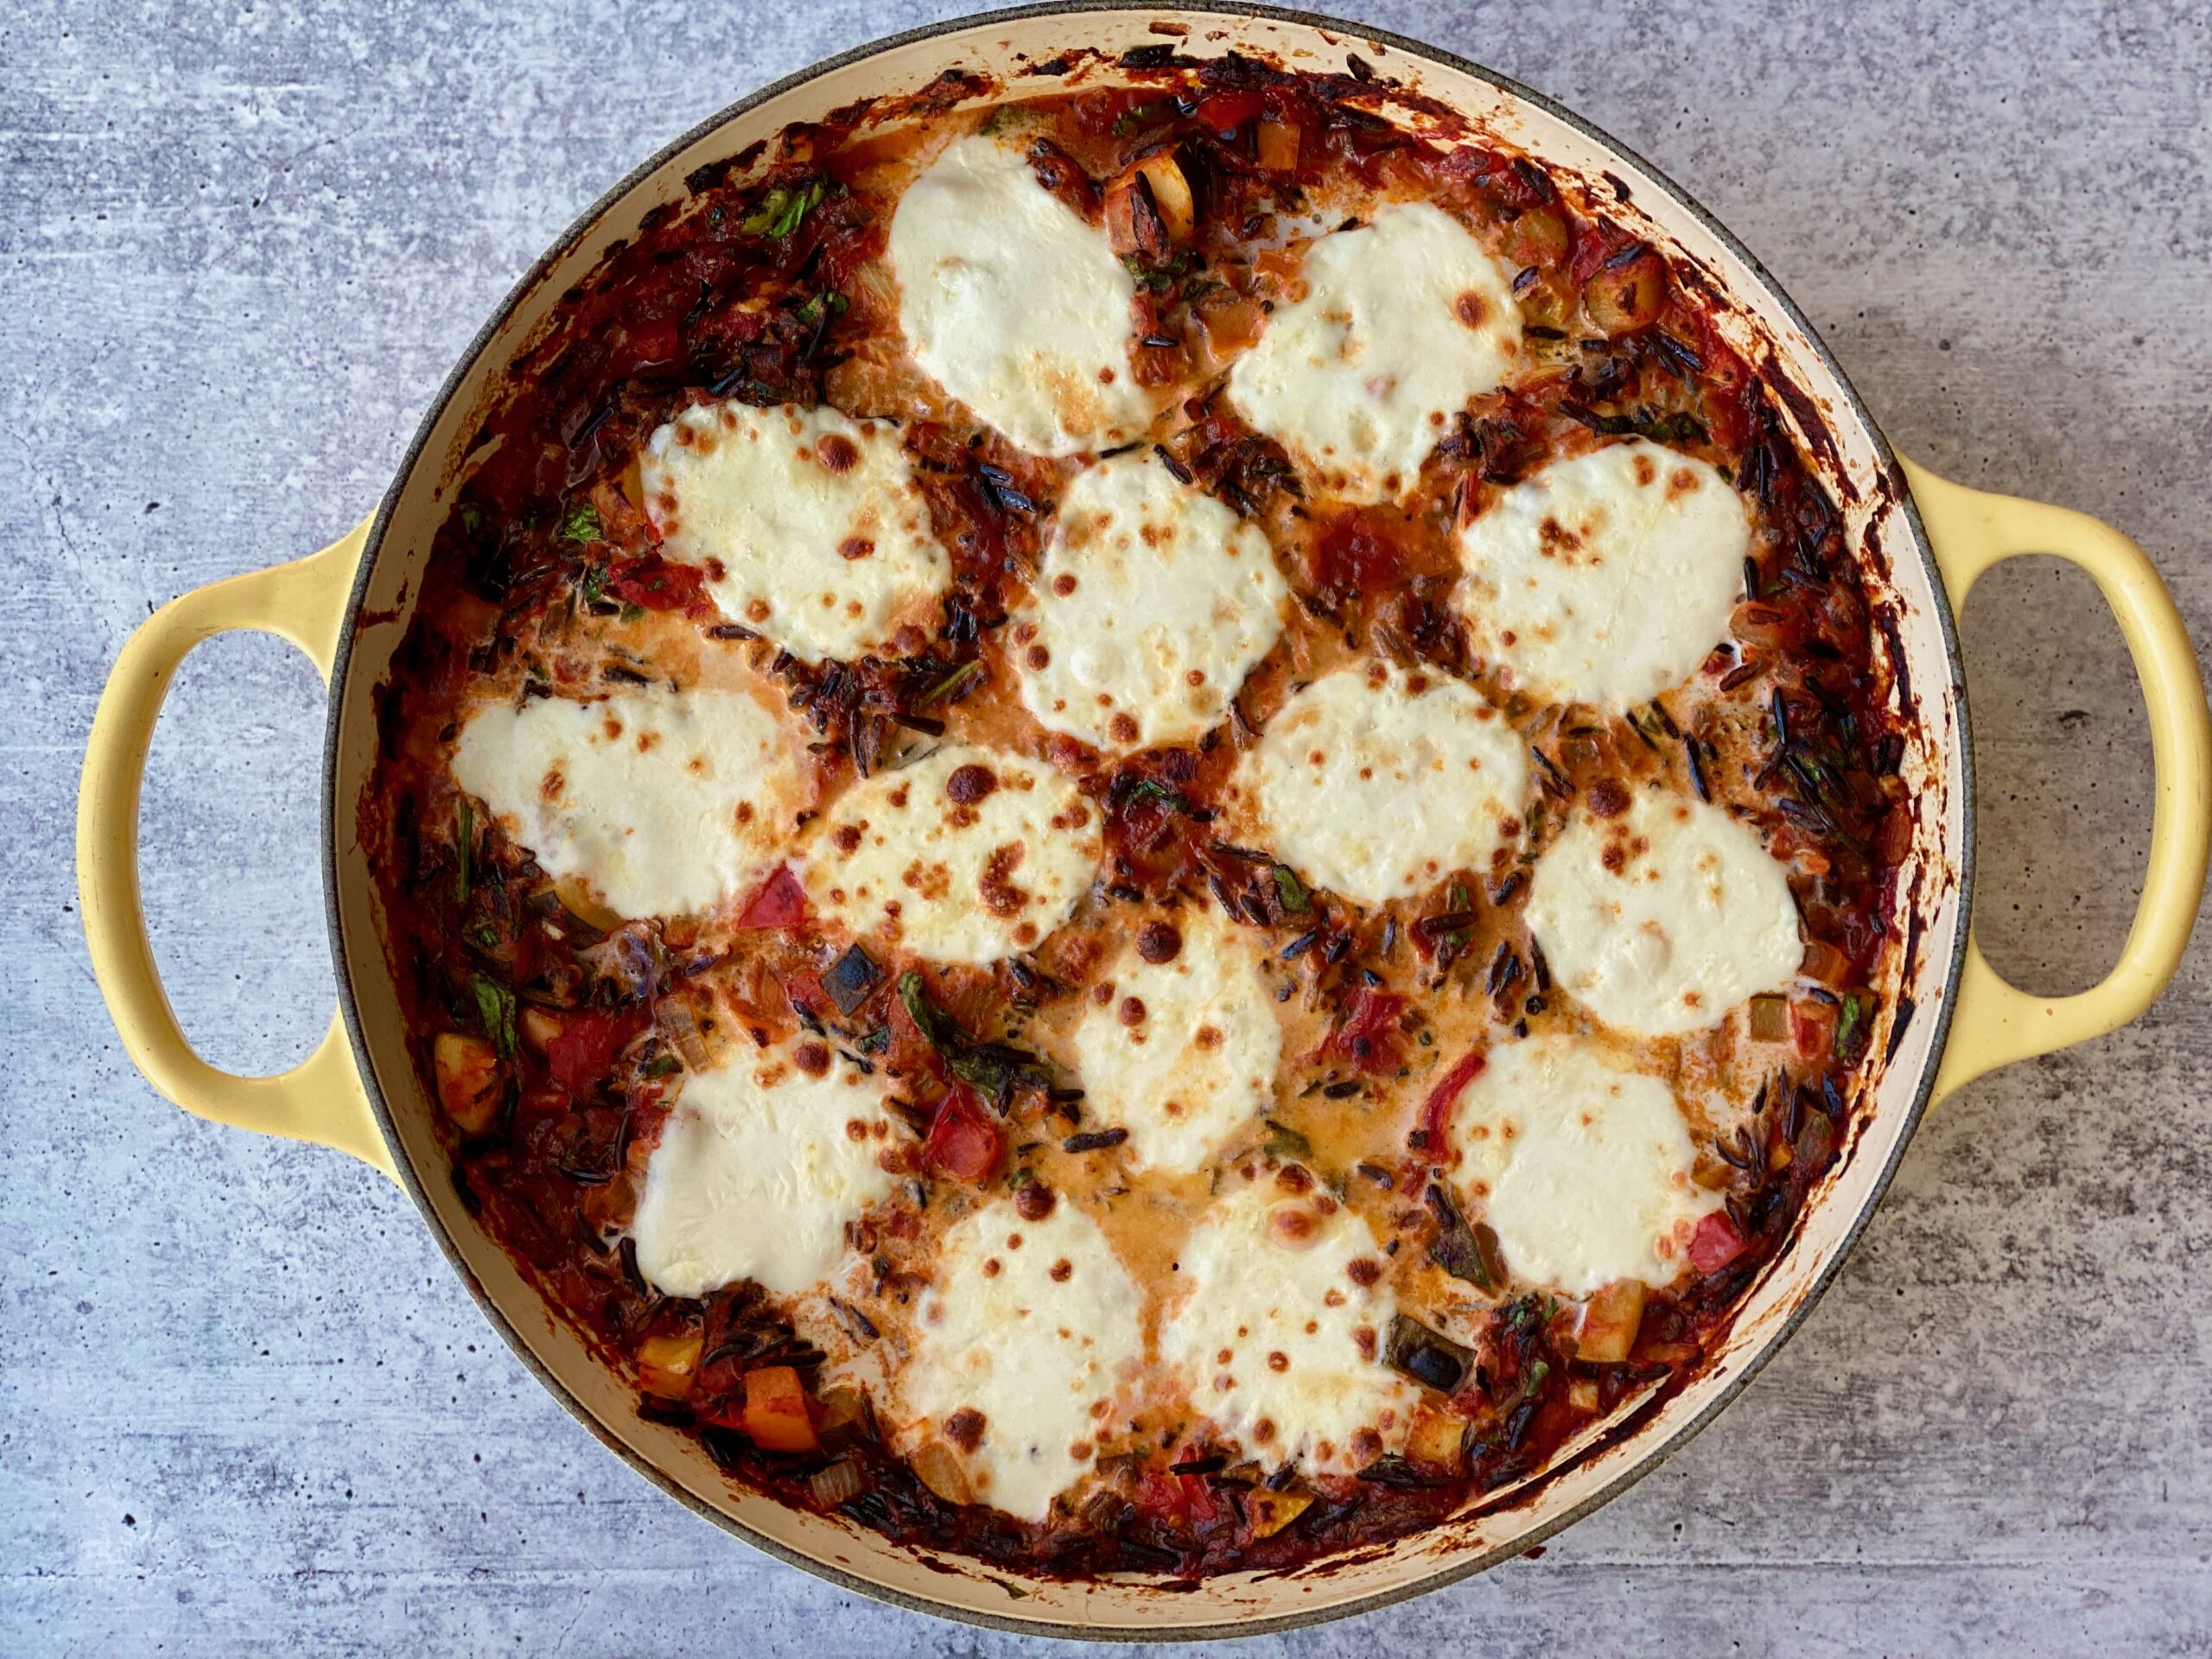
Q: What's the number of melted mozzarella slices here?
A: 14